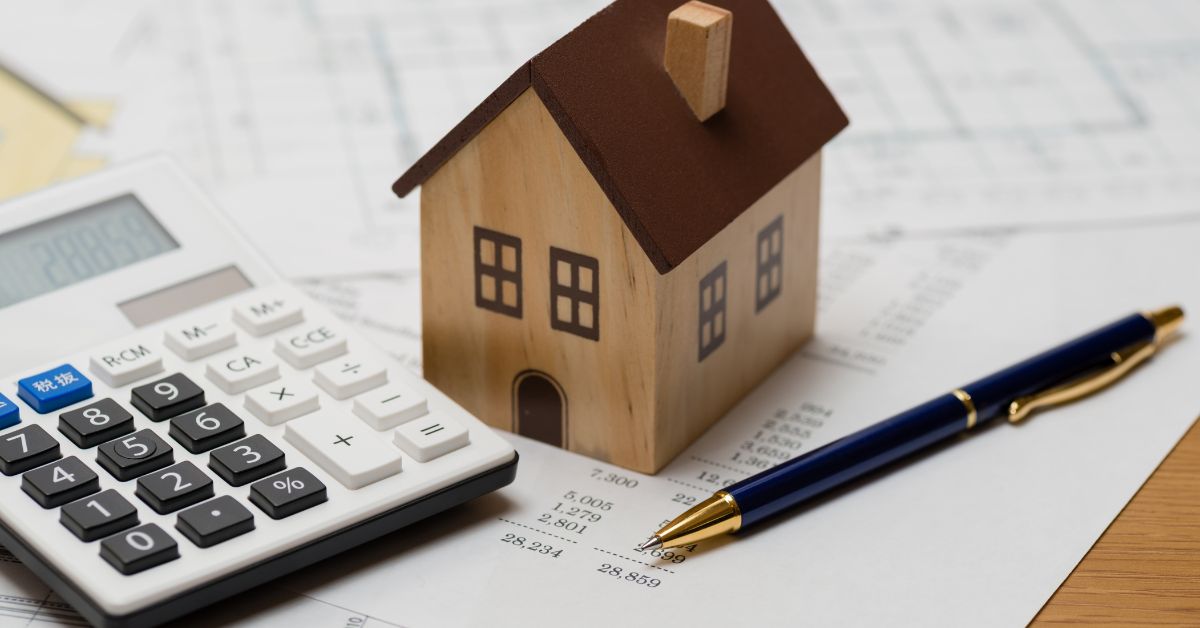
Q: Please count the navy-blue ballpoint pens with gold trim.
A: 1